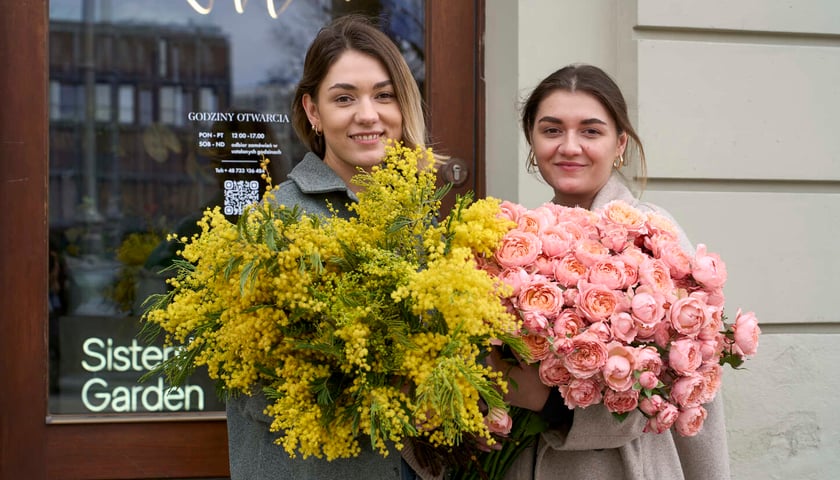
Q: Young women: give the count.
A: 2